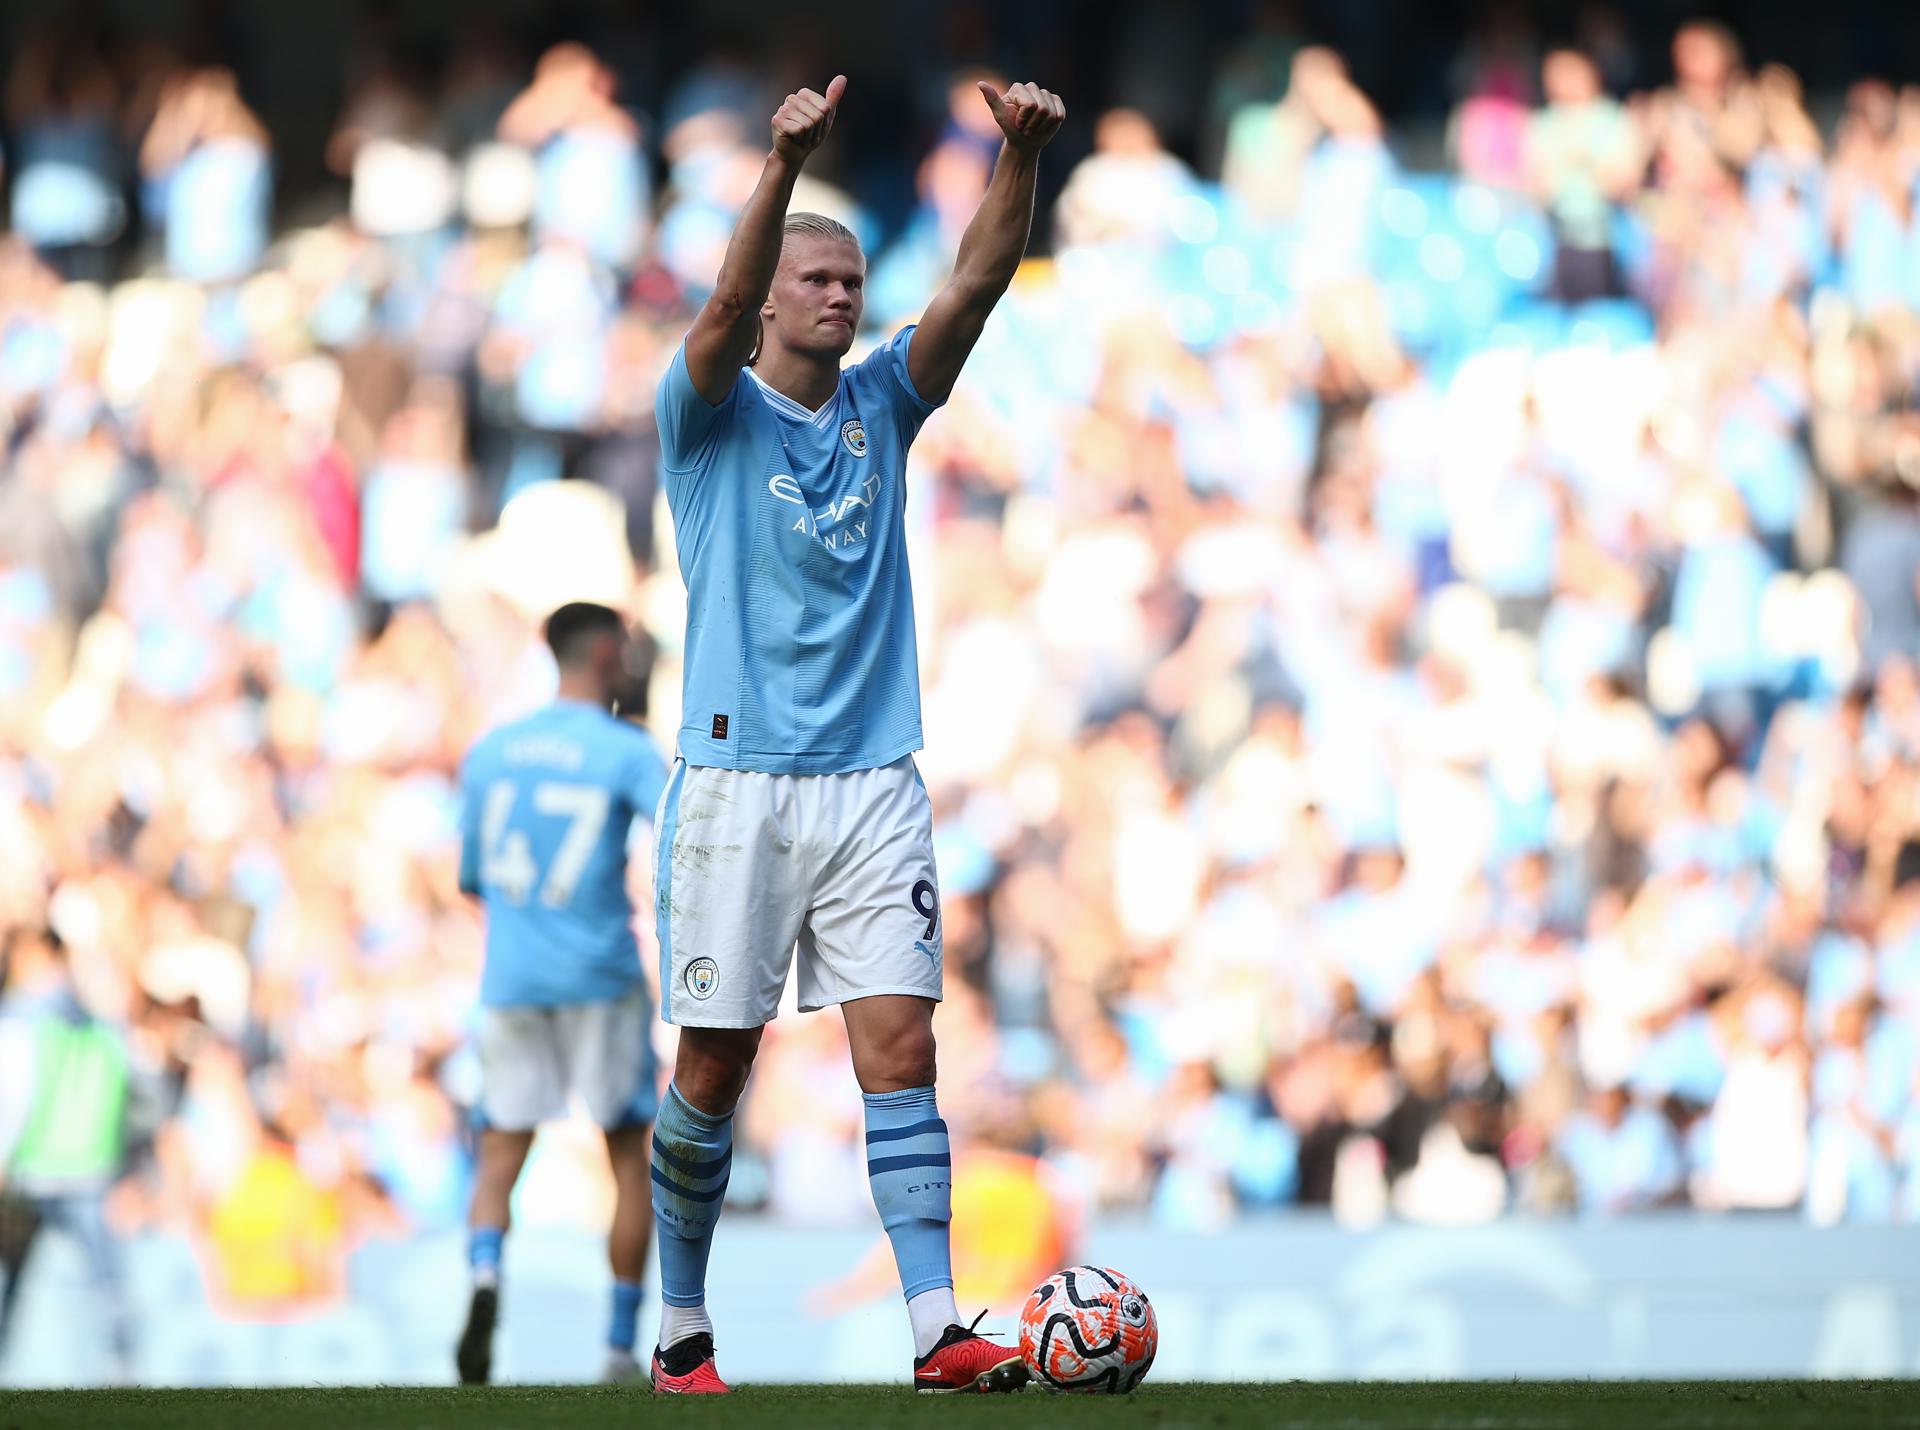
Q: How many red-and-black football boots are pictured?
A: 2